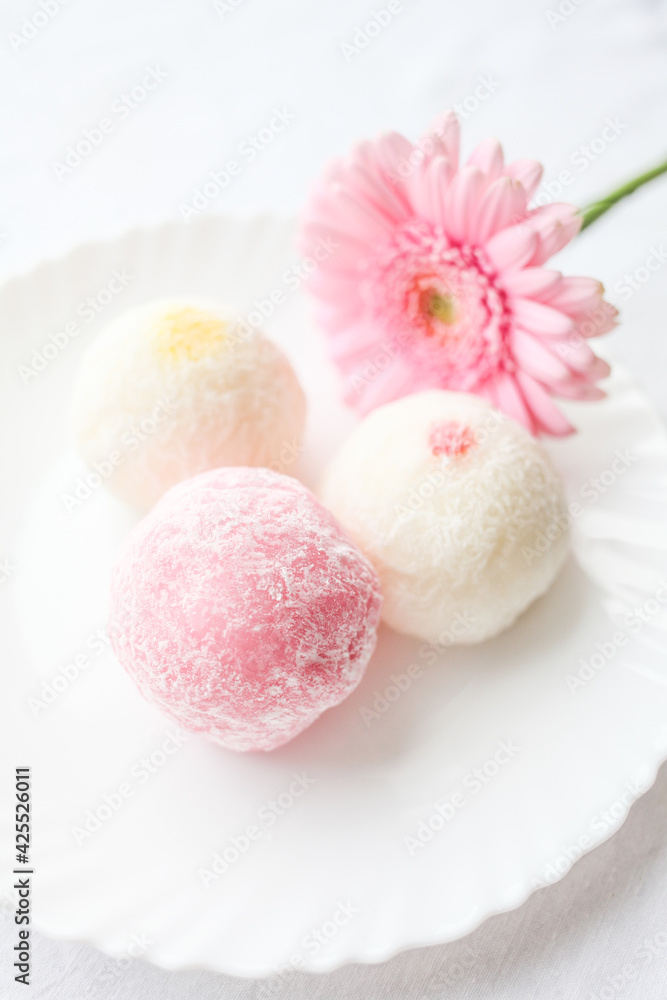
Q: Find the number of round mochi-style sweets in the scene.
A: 3